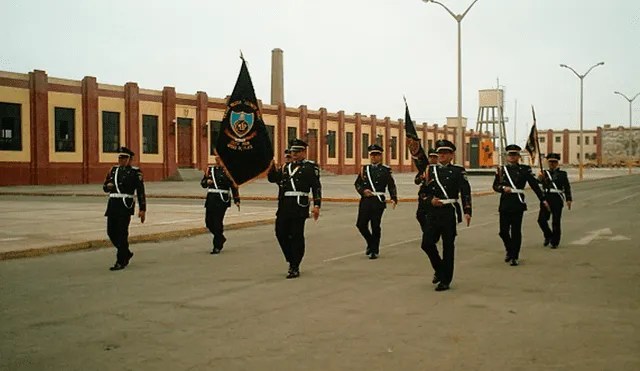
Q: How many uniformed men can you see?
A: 9